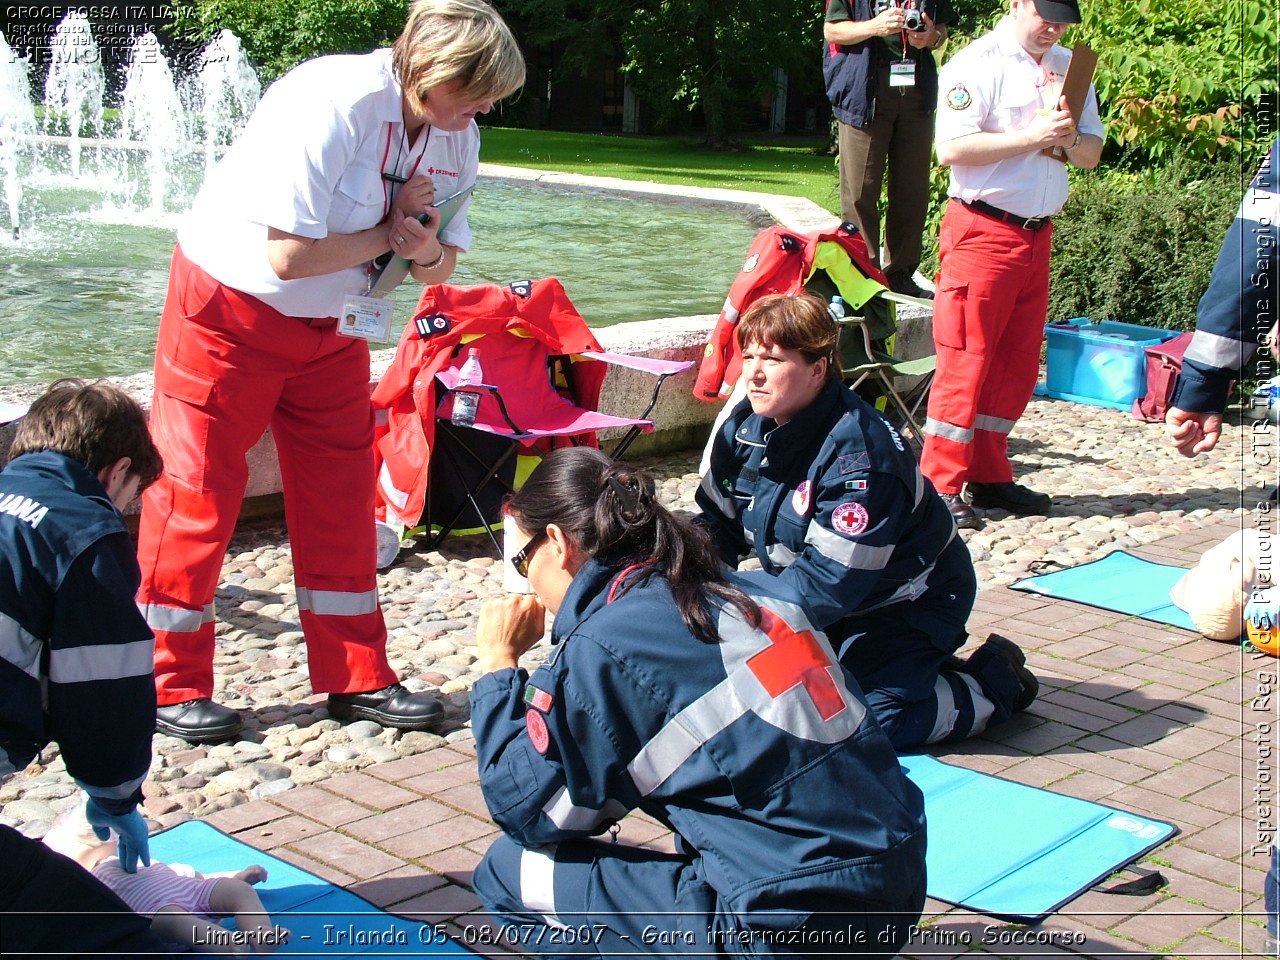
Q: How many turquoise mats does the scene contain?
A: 3